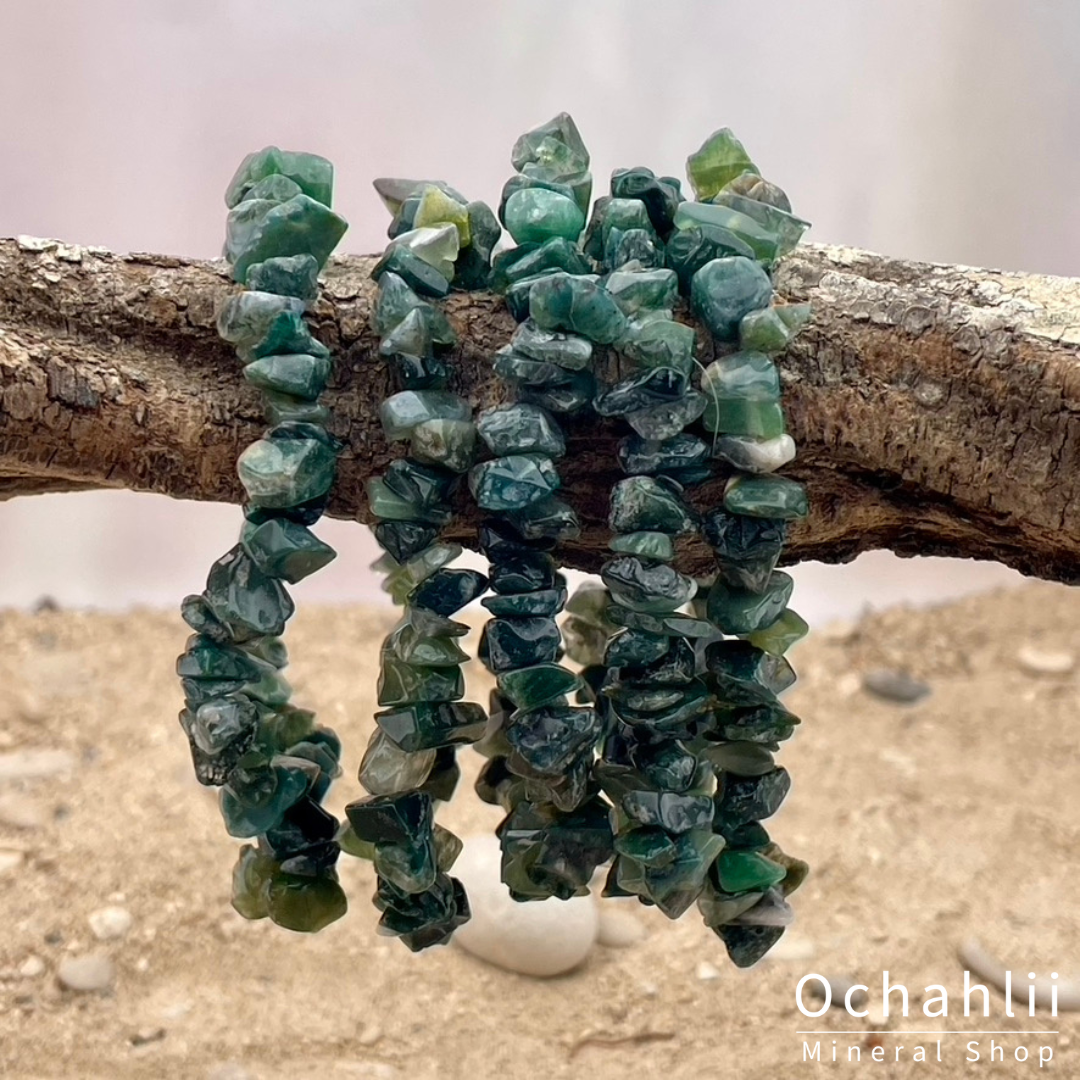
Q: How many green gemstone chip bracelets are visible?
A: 5